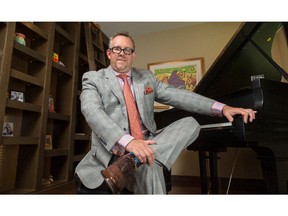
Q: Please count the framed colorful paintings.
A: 1